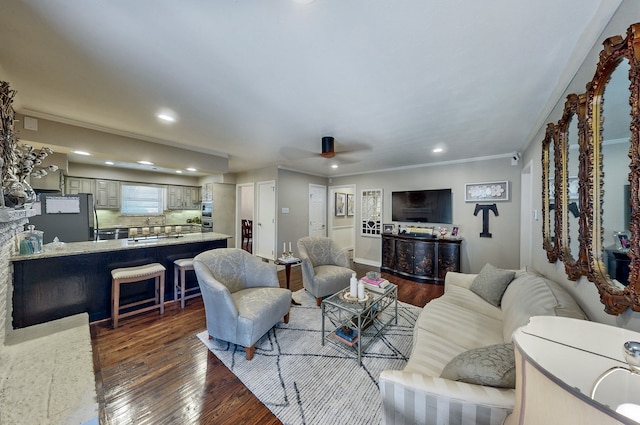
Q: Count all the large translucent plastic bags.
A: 0